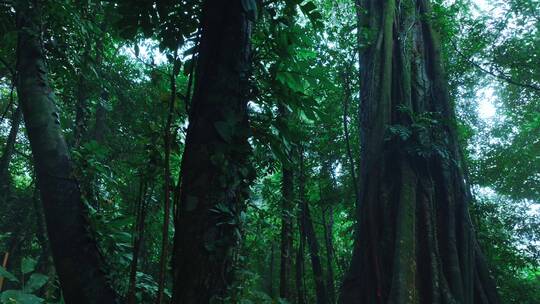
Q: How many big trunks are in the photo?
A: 3